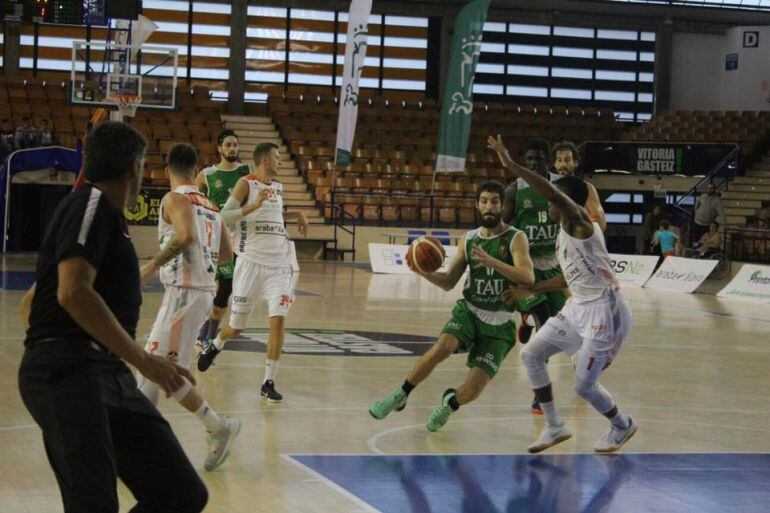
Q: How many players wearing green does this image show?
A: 3